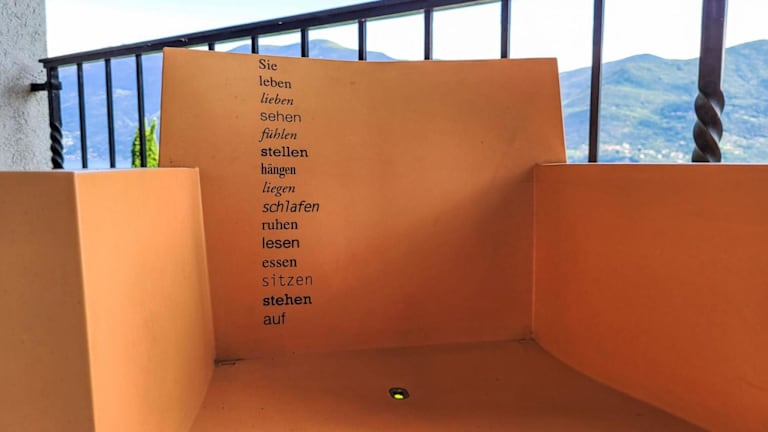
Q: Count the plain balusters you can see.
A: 10